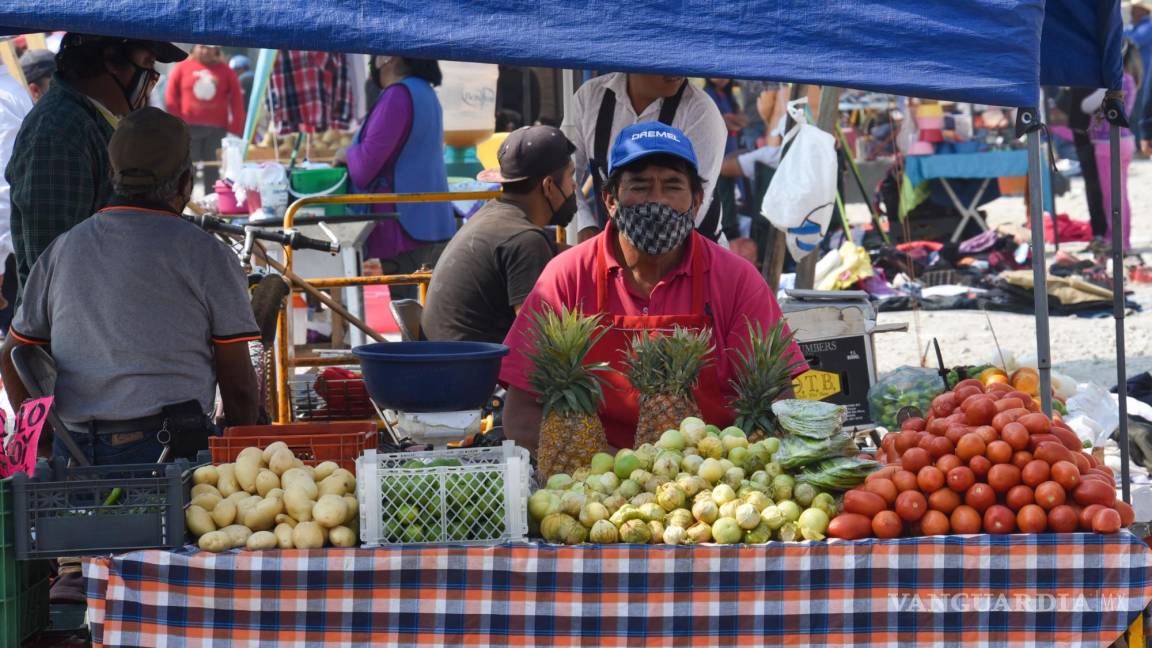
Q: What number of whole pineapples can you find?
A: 3